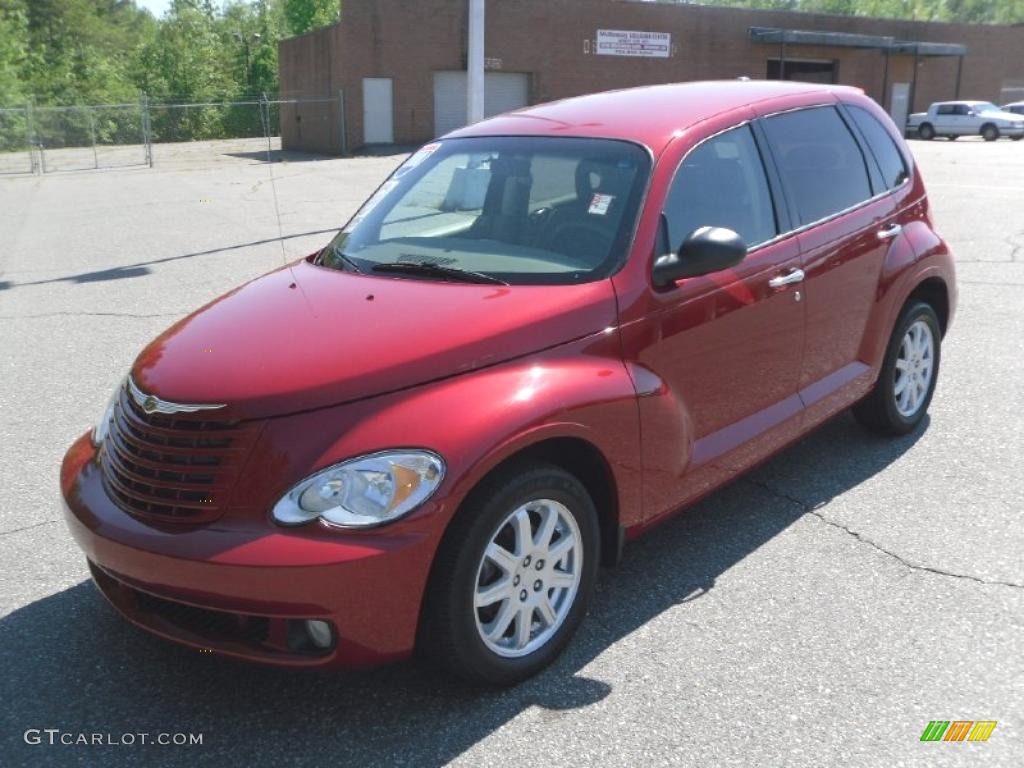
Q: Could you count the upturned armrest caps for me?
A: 0